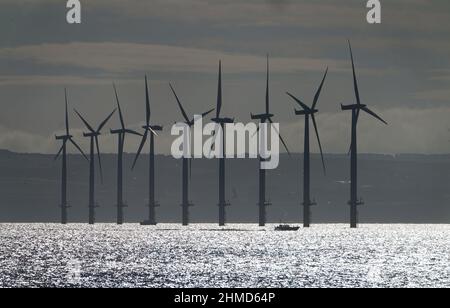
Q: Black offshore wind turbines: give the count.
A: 9